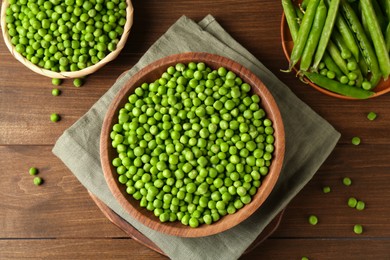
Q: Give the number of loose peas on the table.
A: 15